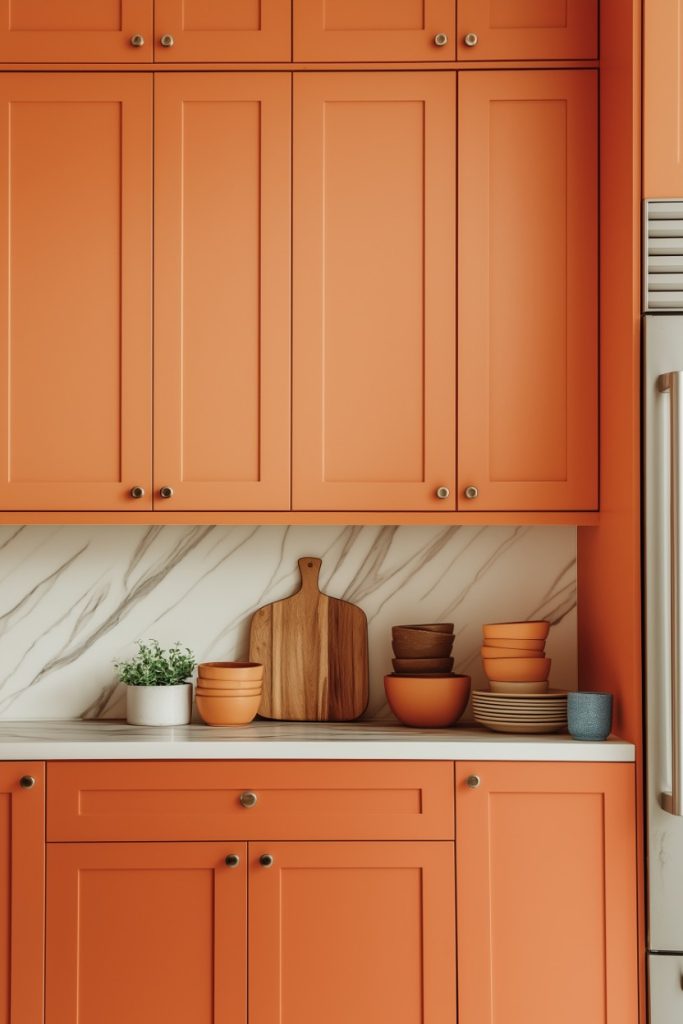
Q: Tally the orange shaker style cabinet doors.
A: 13